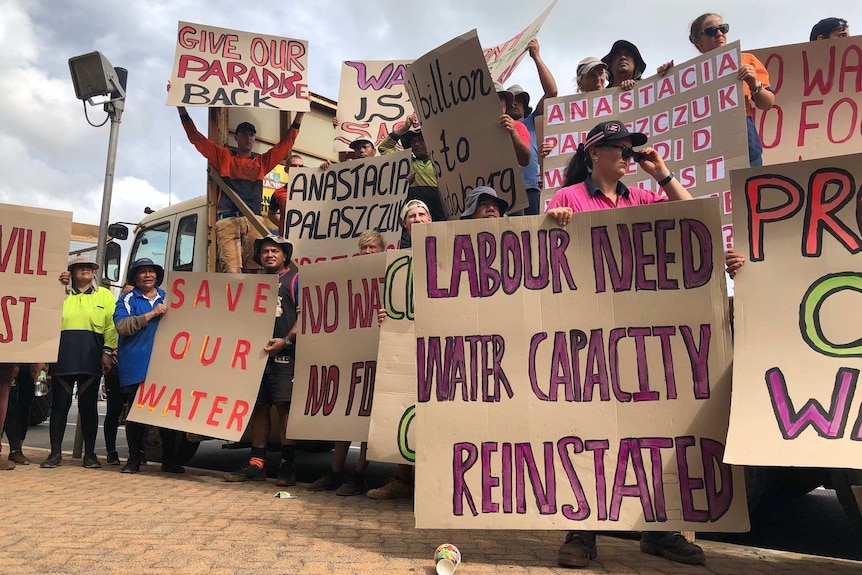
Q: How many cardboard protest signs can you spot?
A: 13